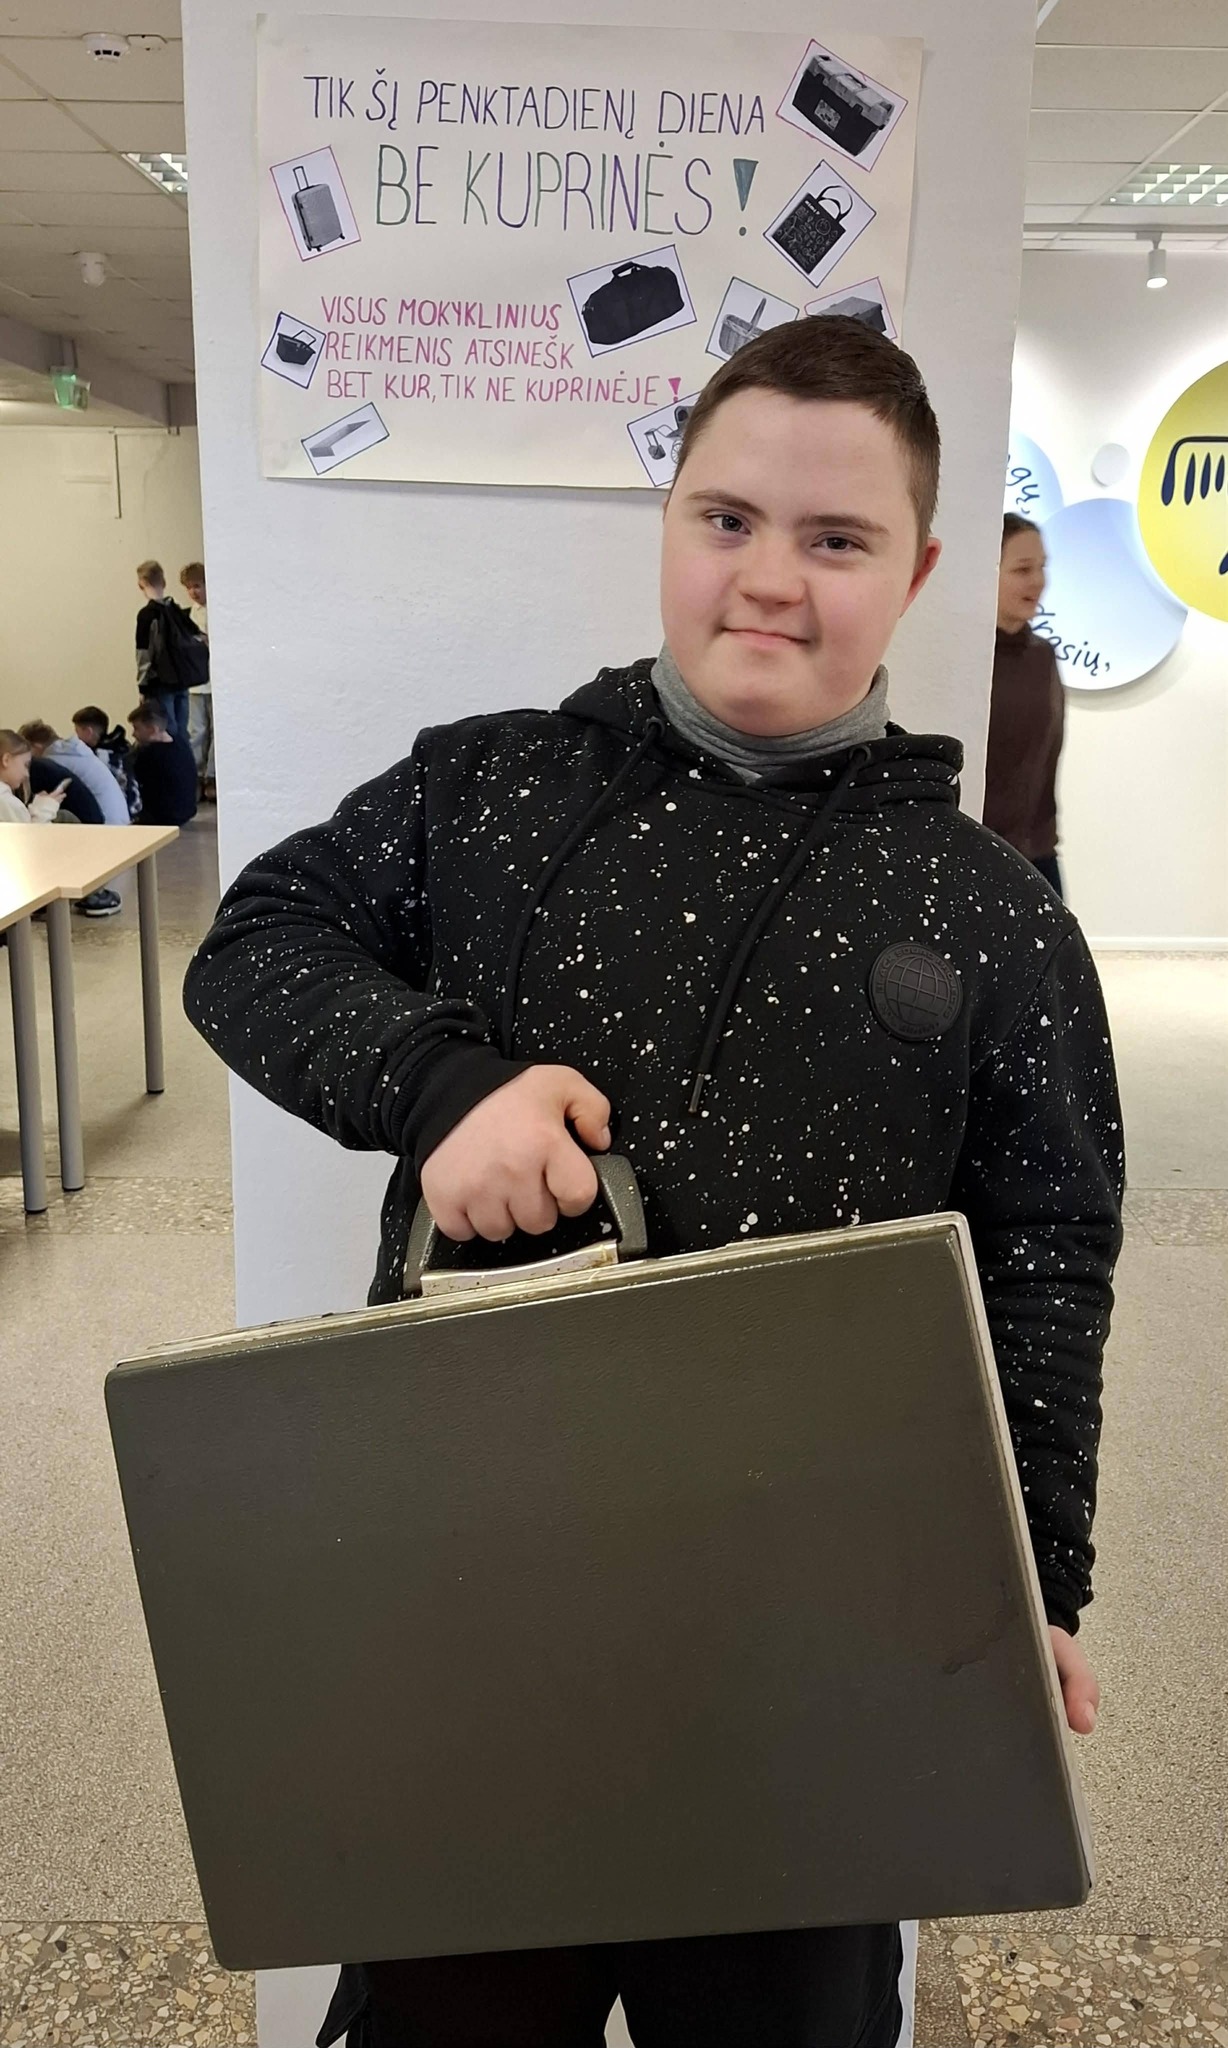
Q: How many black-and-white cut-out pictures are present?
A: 9